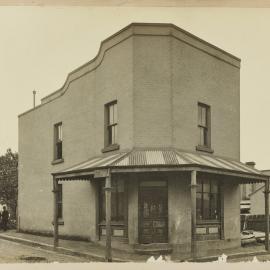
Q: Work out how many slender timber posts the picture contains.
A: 4